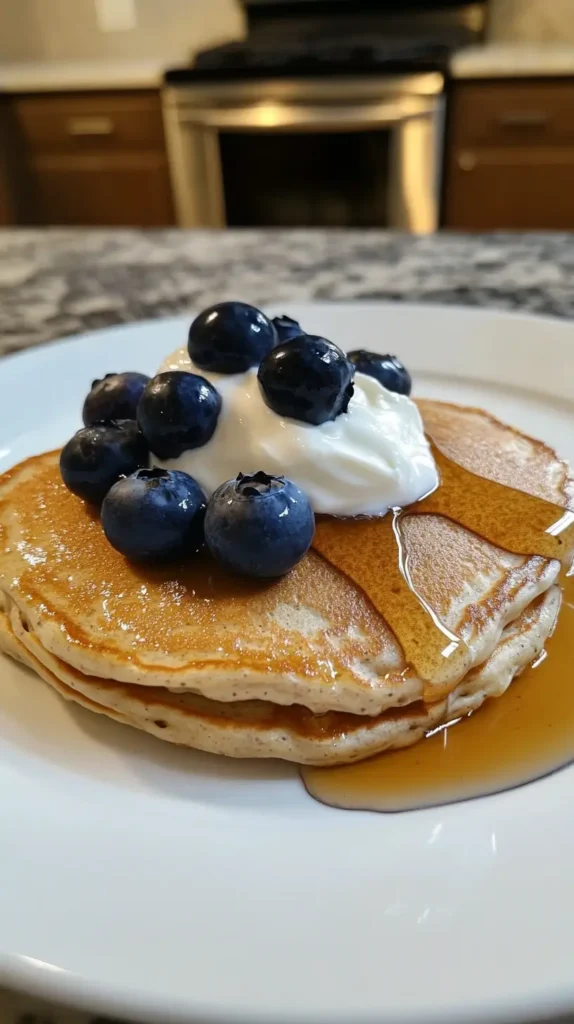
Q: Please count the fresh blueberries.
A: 9